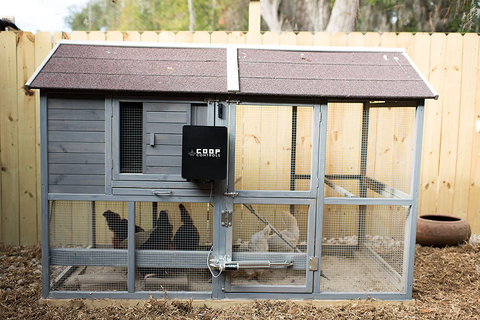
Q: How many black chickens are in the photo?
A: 3